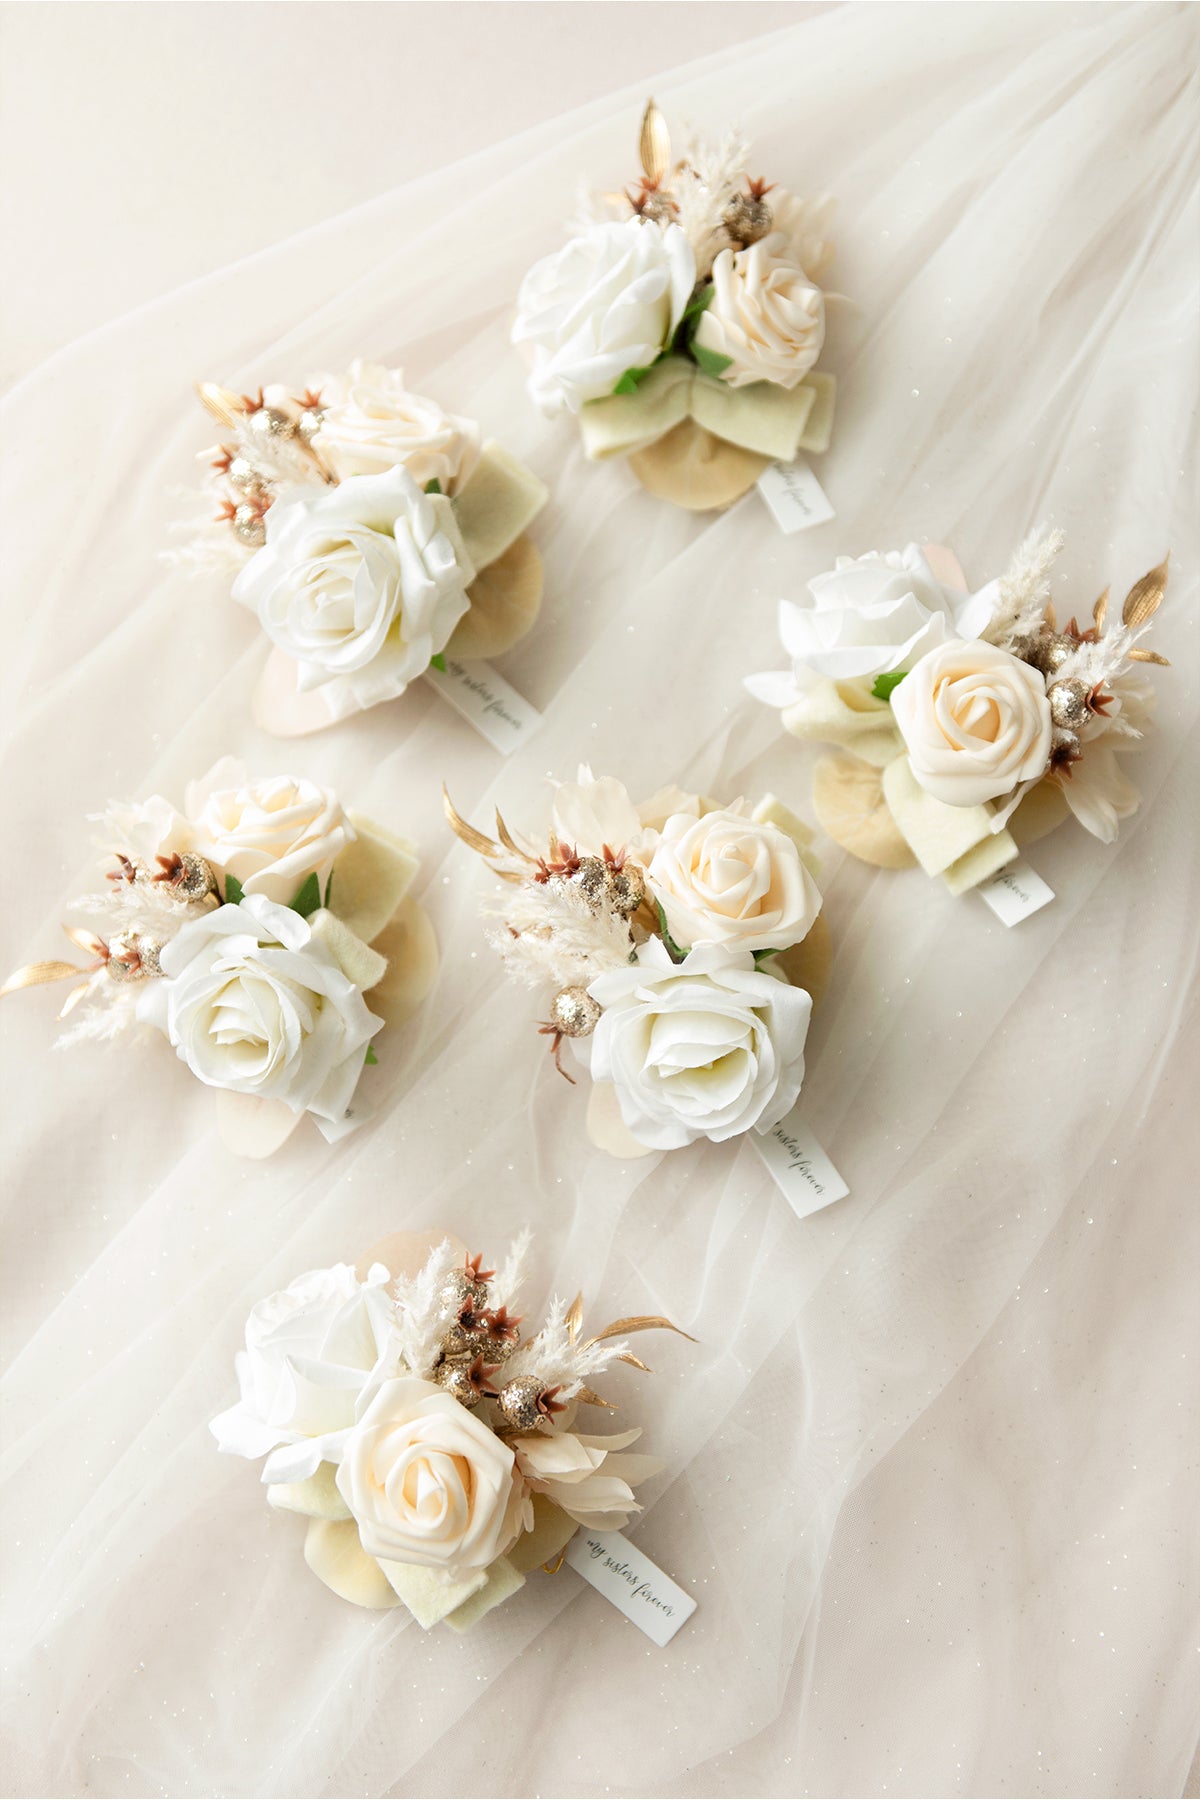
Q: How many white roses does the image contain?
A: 6